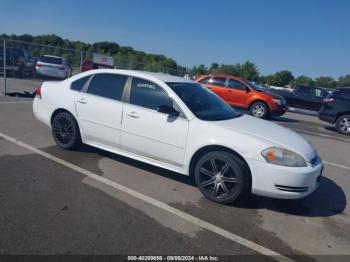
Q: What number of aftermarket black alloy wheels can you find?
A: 2